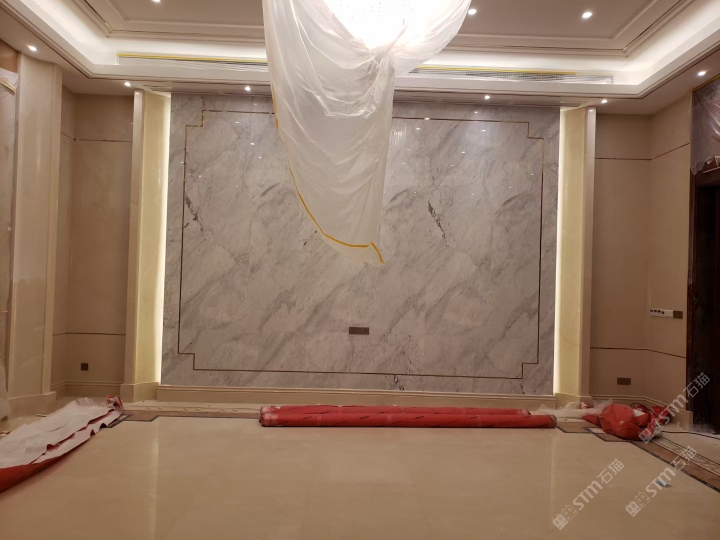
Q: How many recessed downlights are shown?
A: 9